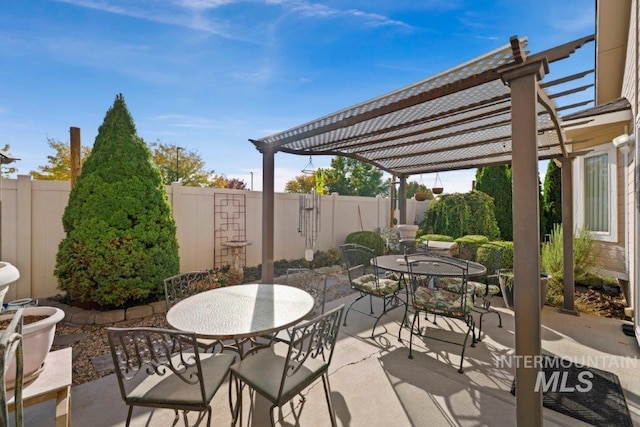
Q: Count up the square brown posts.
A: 4